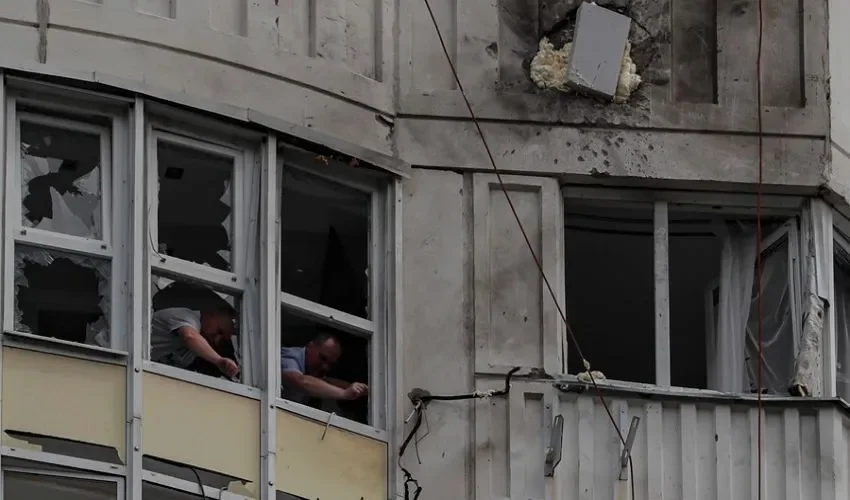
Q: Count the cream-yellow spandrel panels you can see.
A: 3